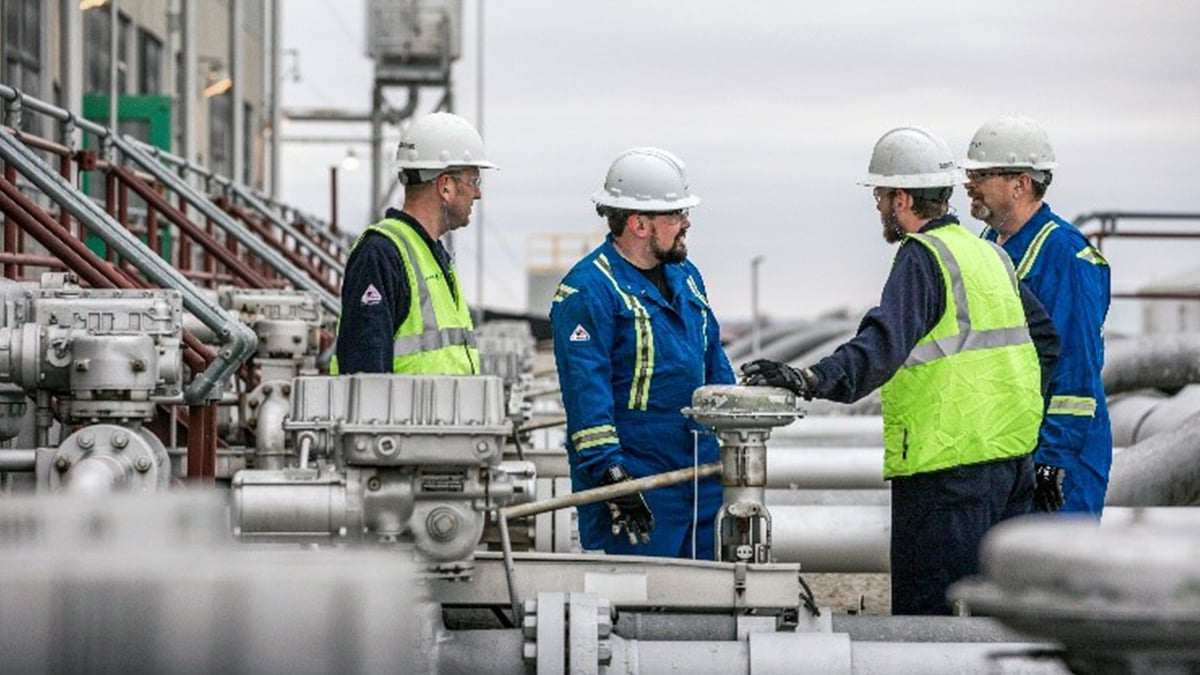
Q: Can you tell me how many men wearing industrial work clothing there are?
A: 4